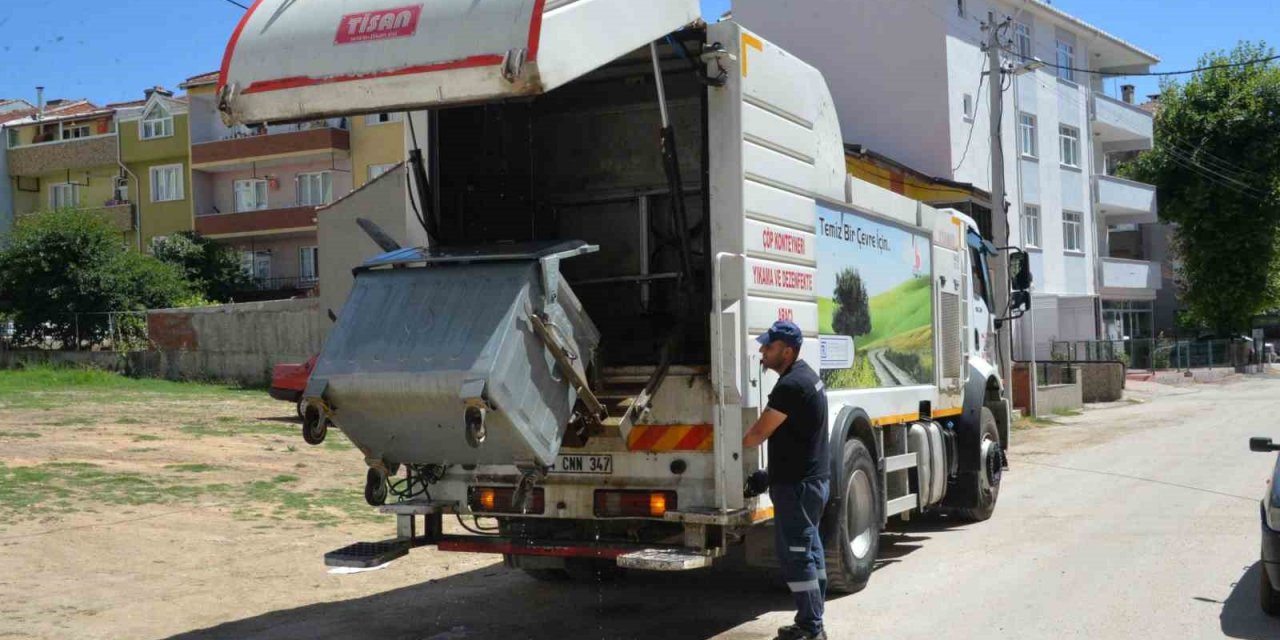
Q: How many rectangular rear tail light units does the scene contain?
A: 2